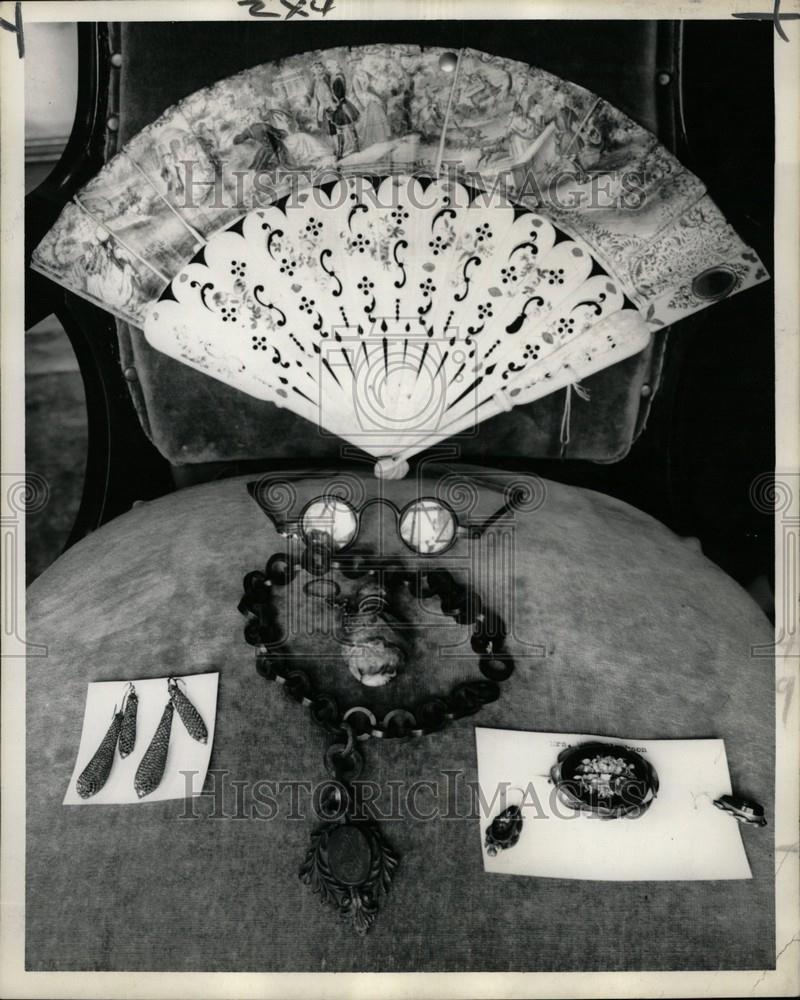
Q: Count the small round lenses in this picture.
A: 2